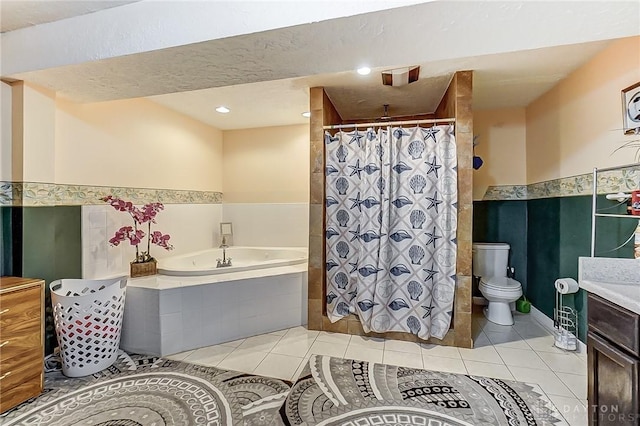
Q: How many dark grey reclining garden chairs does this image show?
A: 0